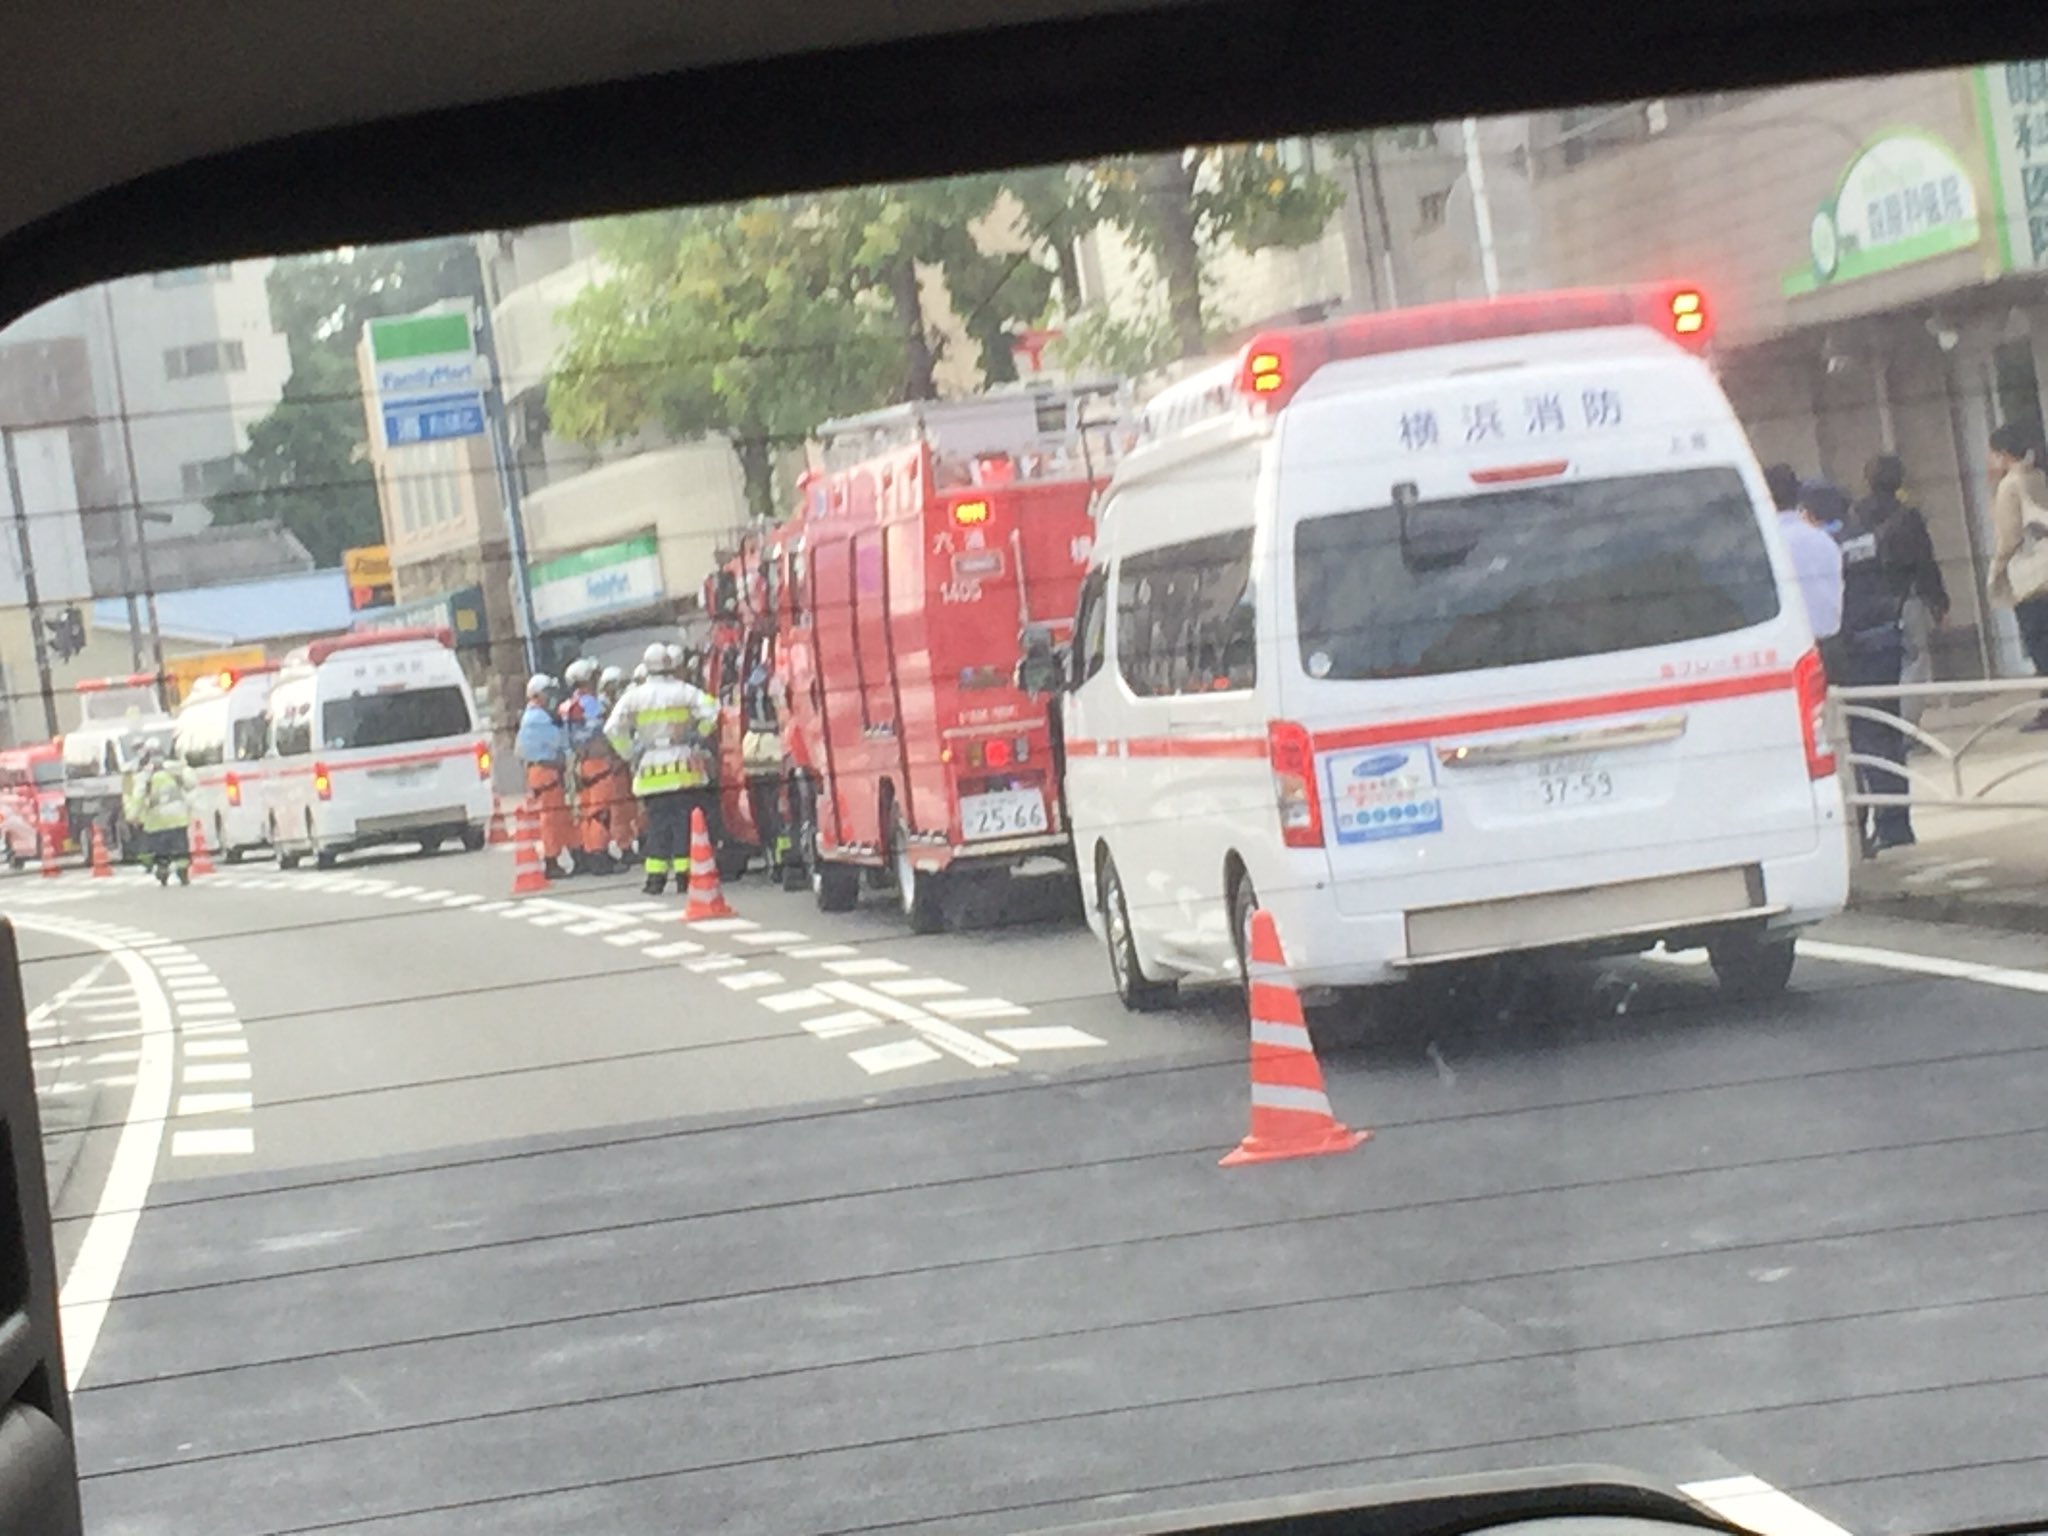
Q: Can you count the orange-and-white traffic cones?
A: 7